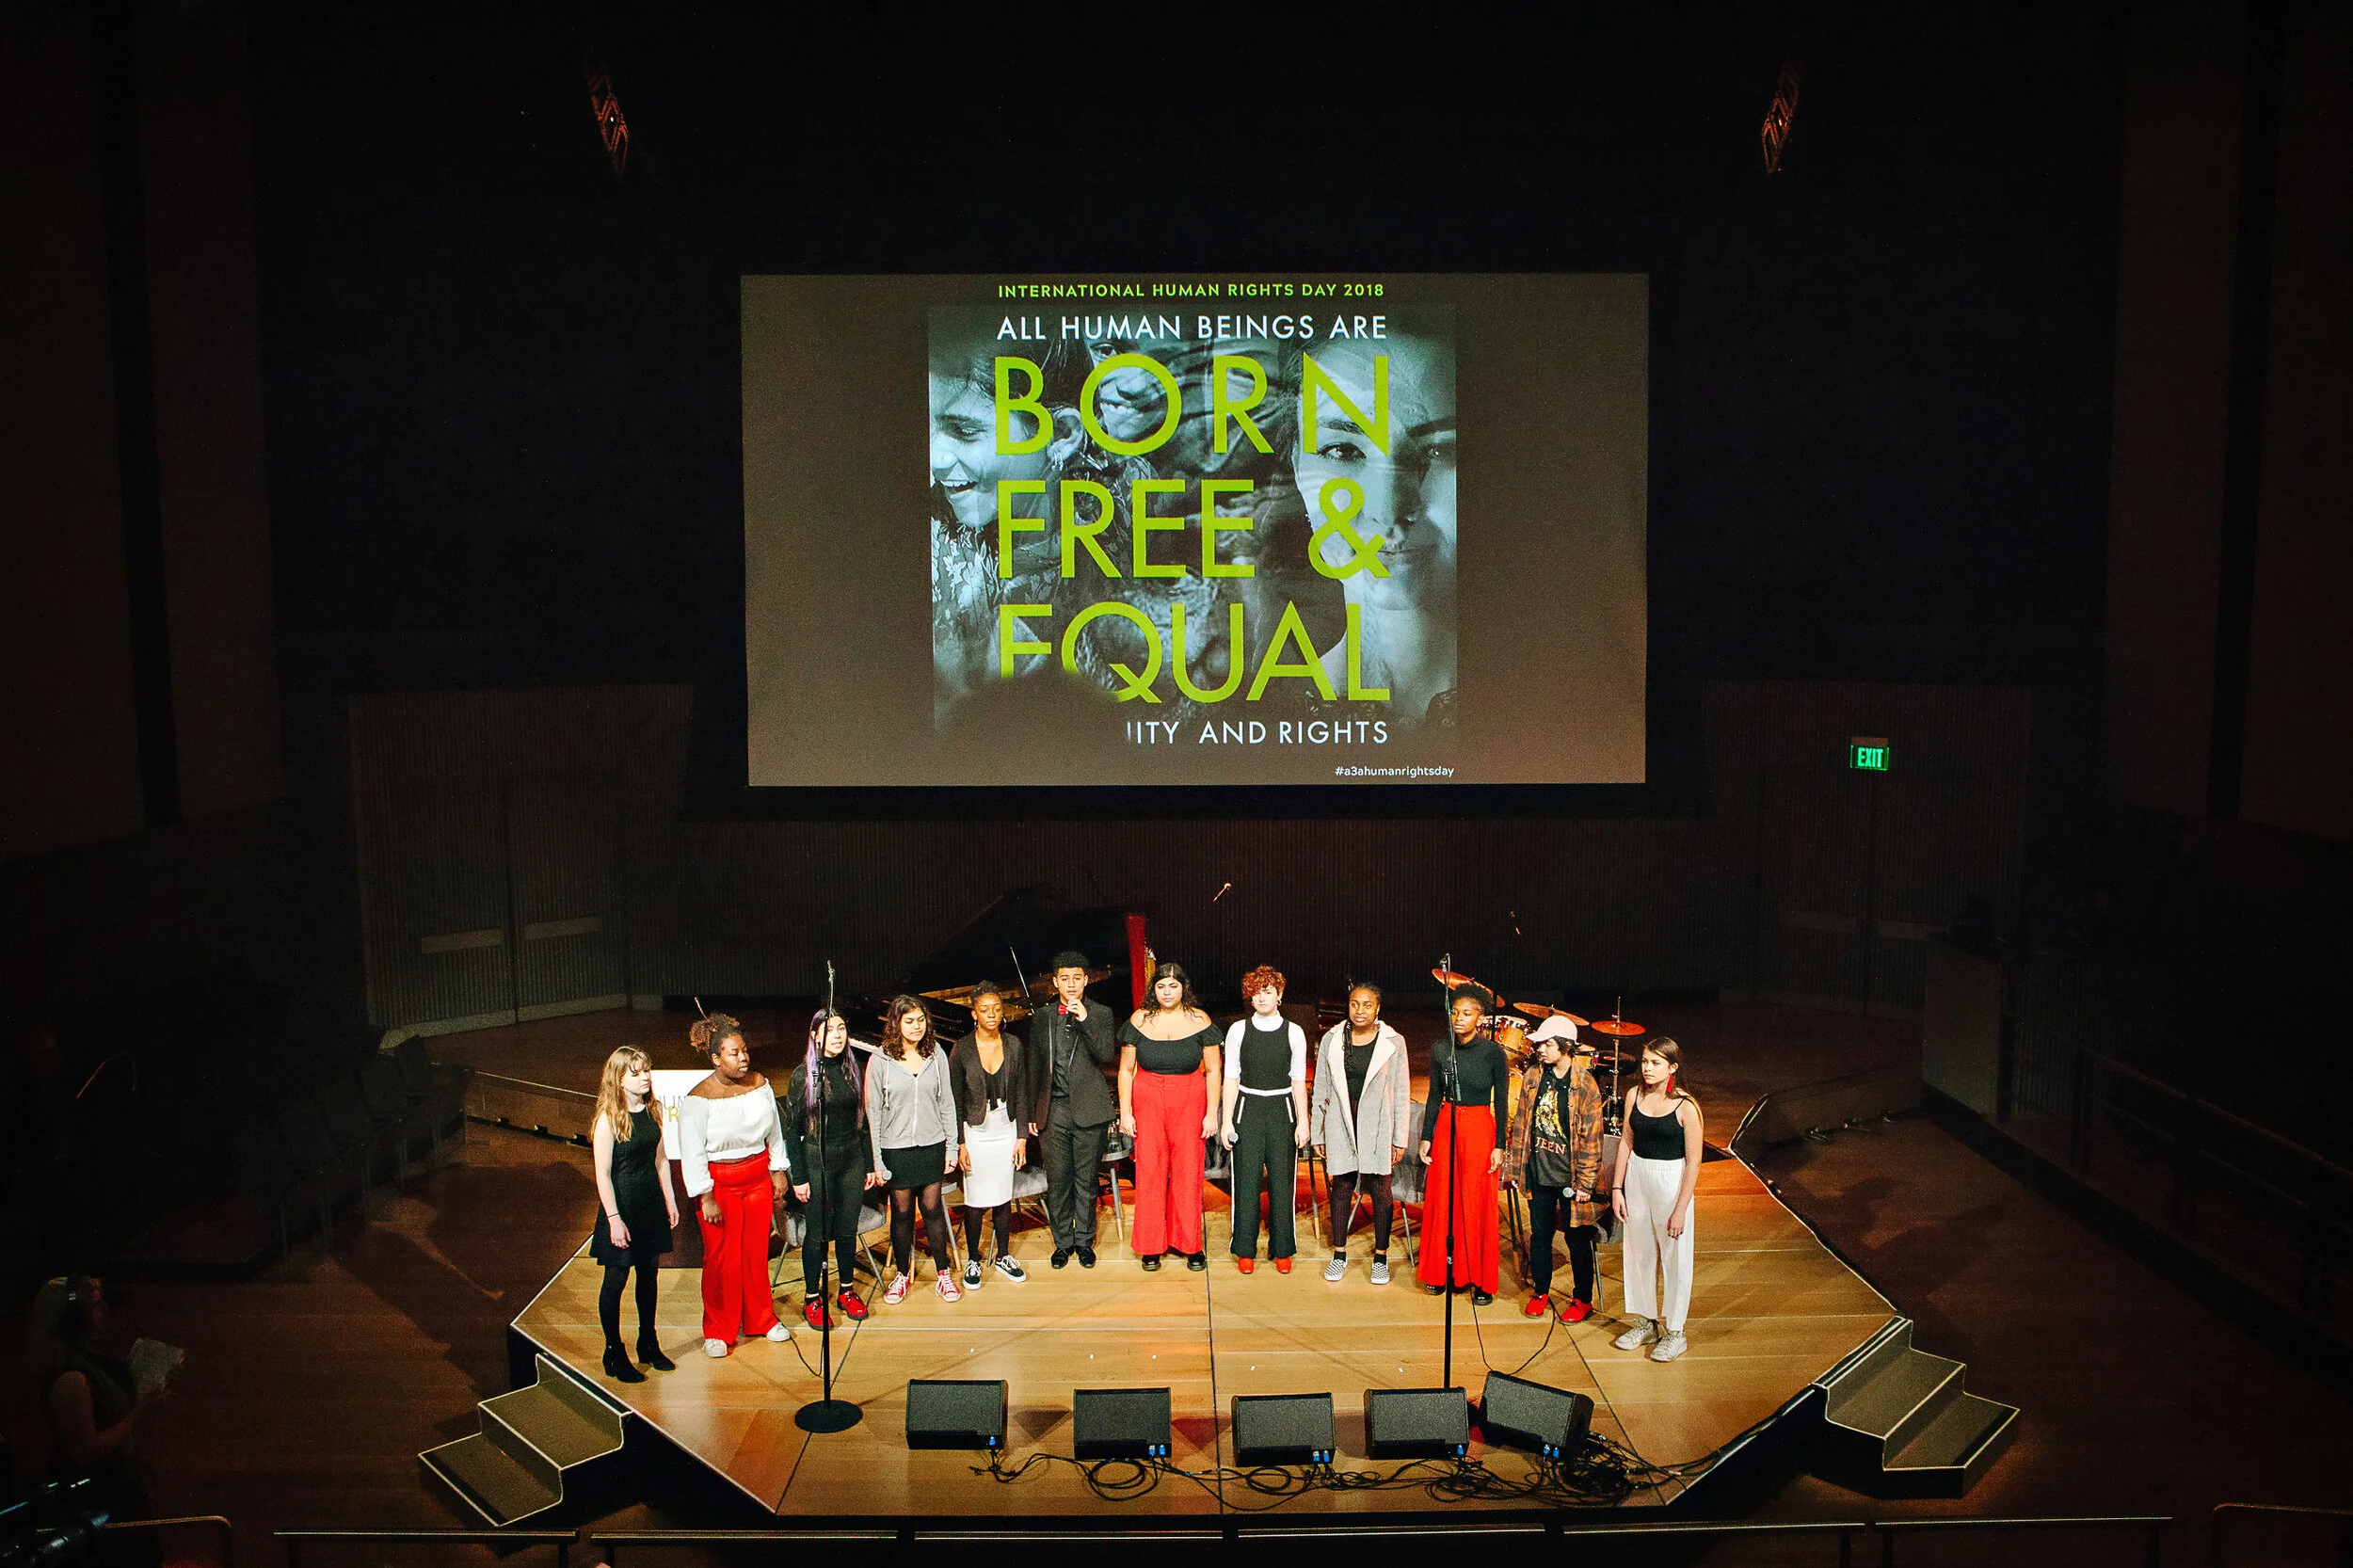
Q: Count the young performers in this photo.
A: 12